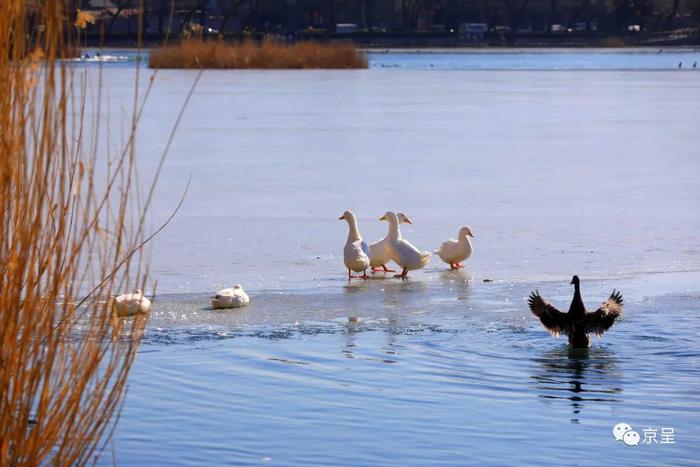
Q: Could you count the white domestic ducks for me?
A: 6